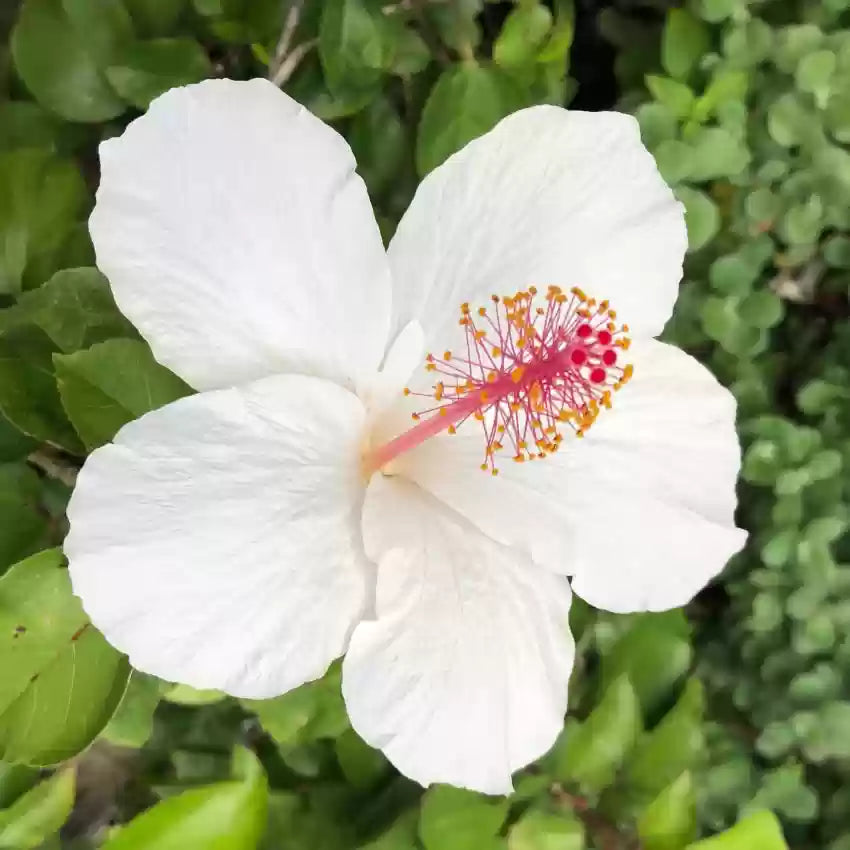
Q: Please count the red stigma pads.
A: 5